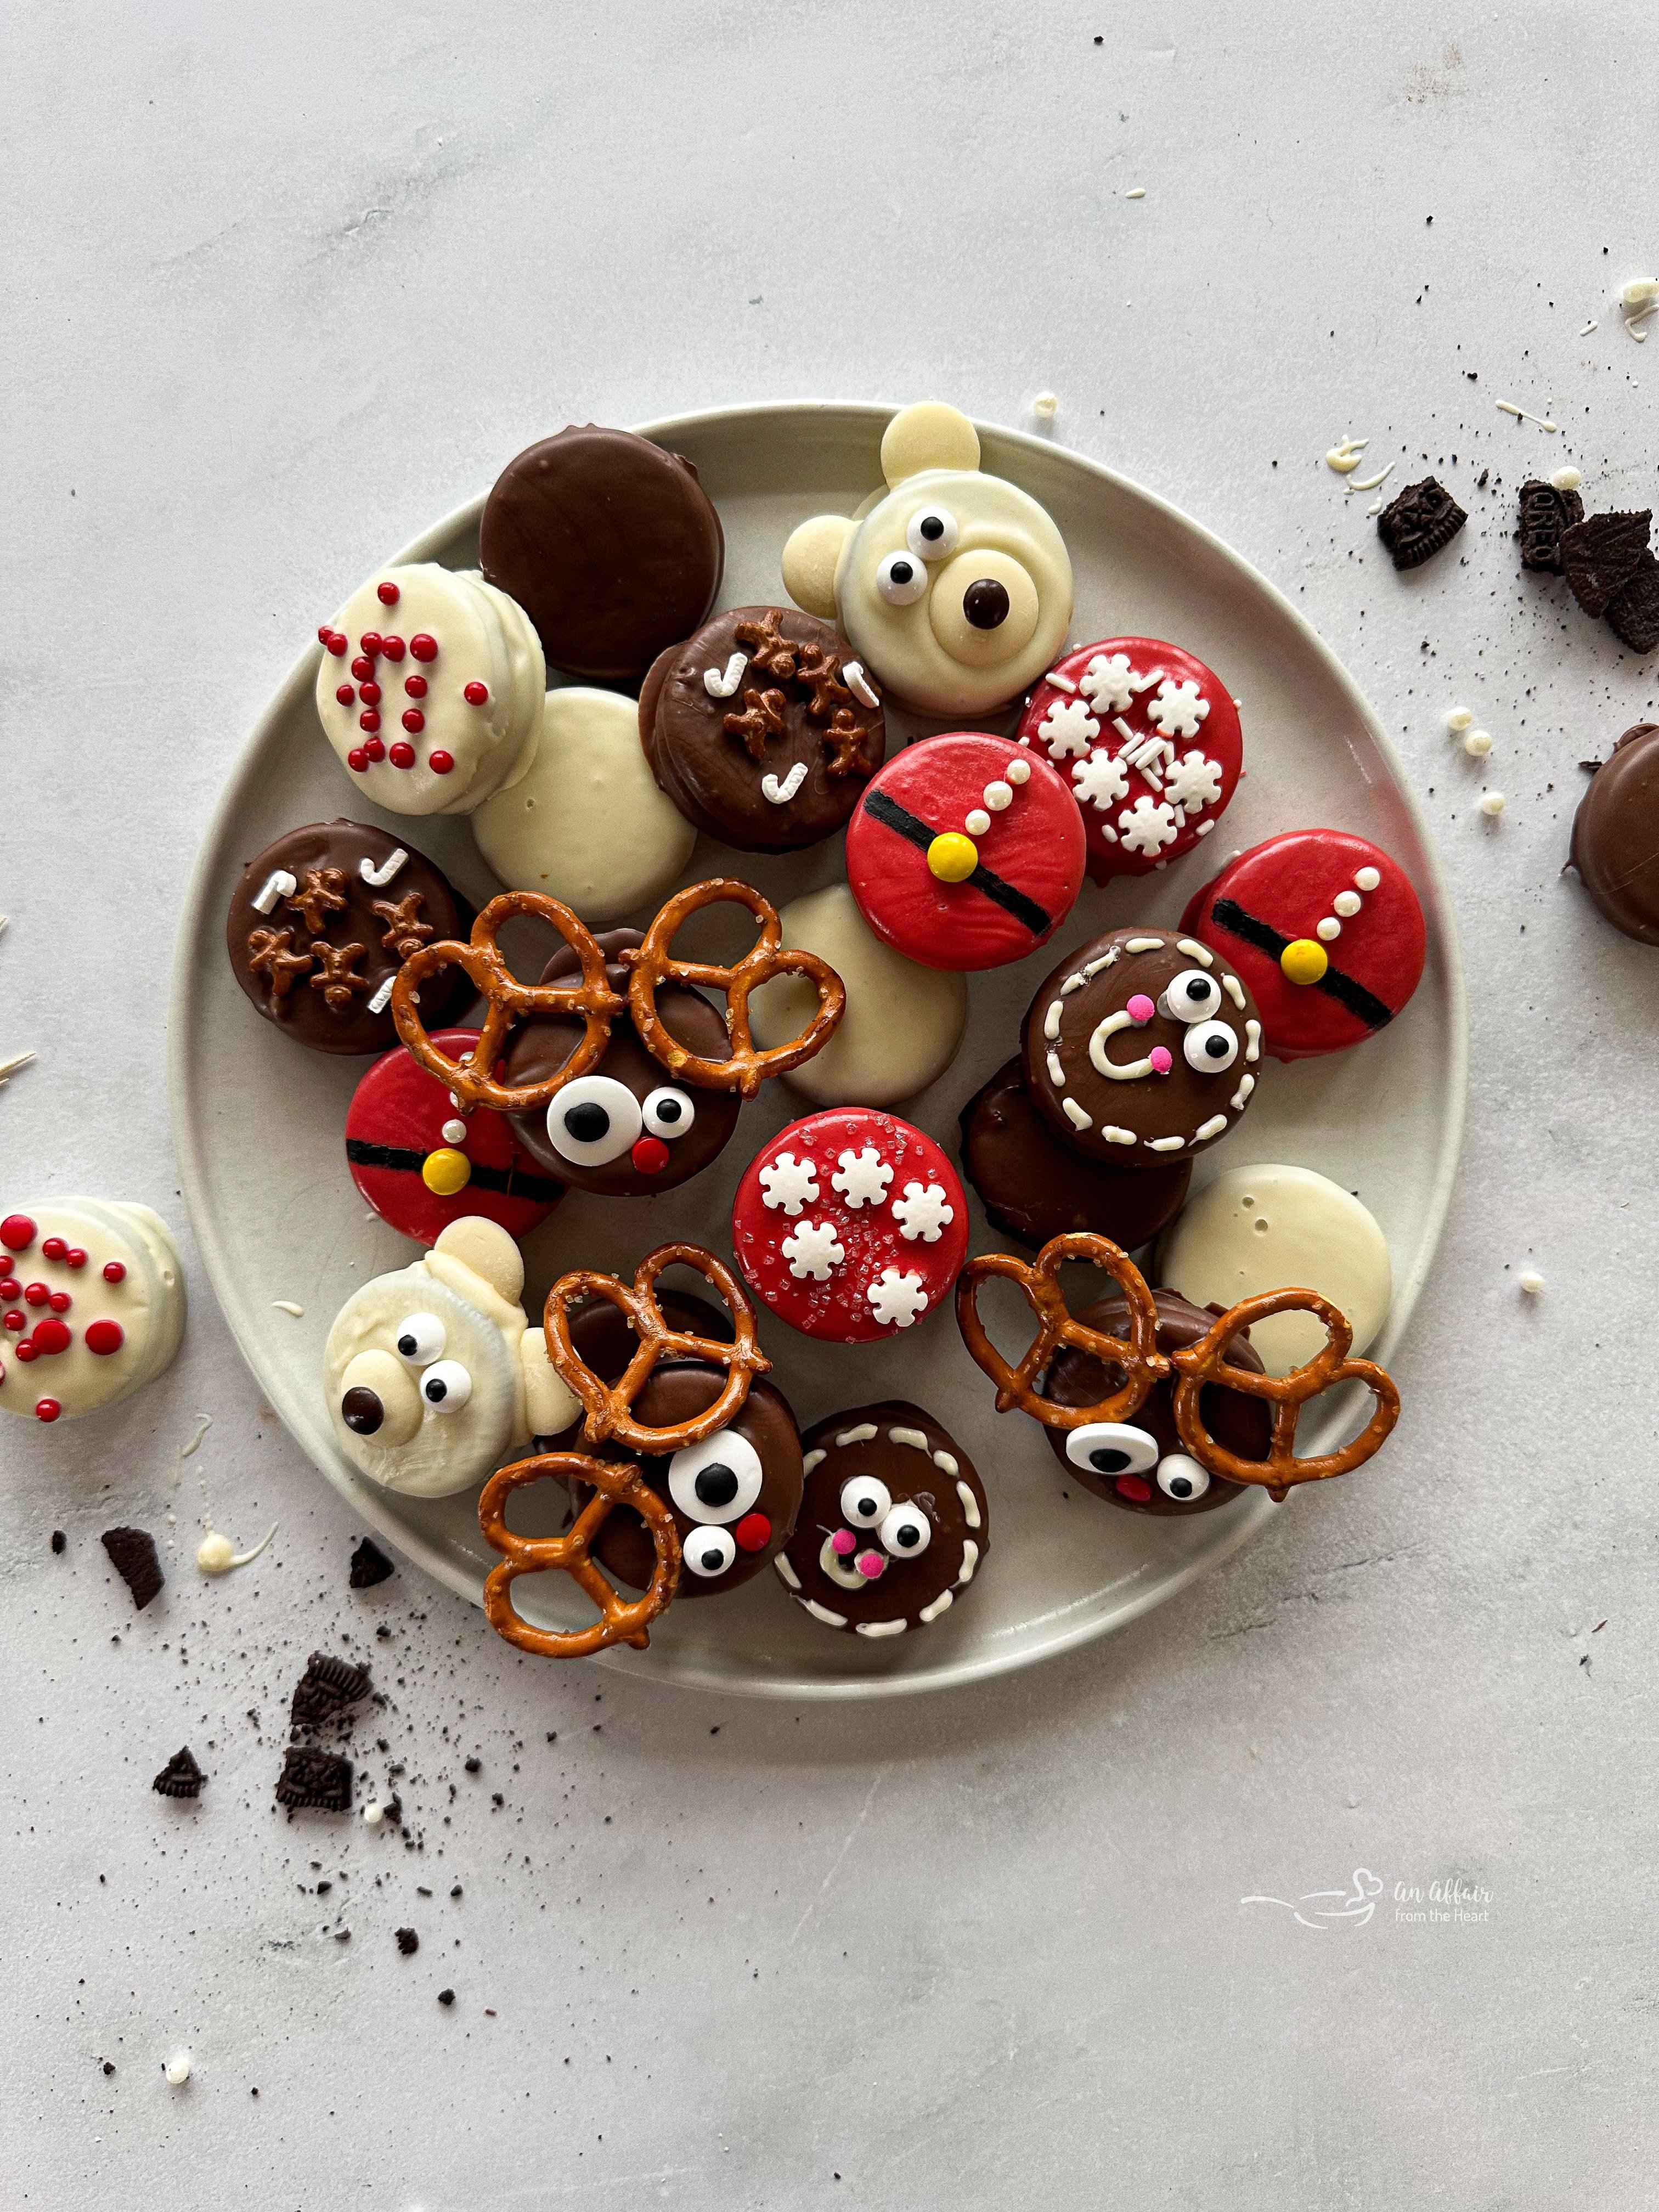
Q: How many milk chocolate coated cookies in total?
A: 11